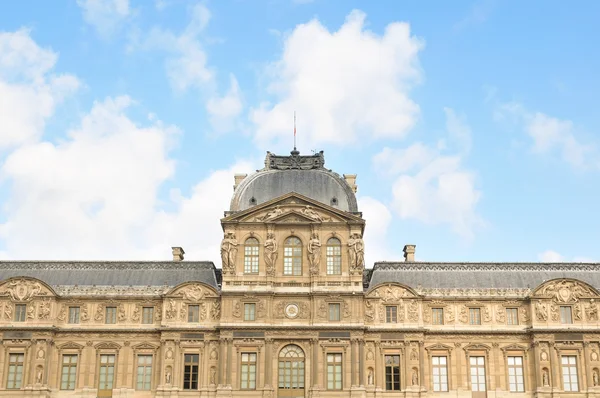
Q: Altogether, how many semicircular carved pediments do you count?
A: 4